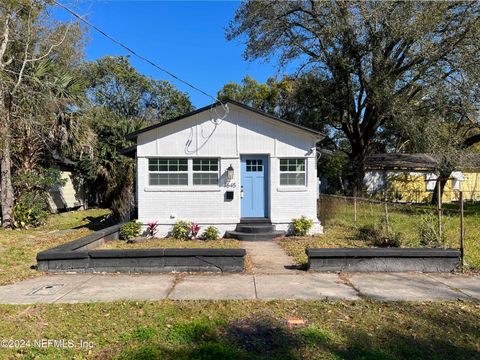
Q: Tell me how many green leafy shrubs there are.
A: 4